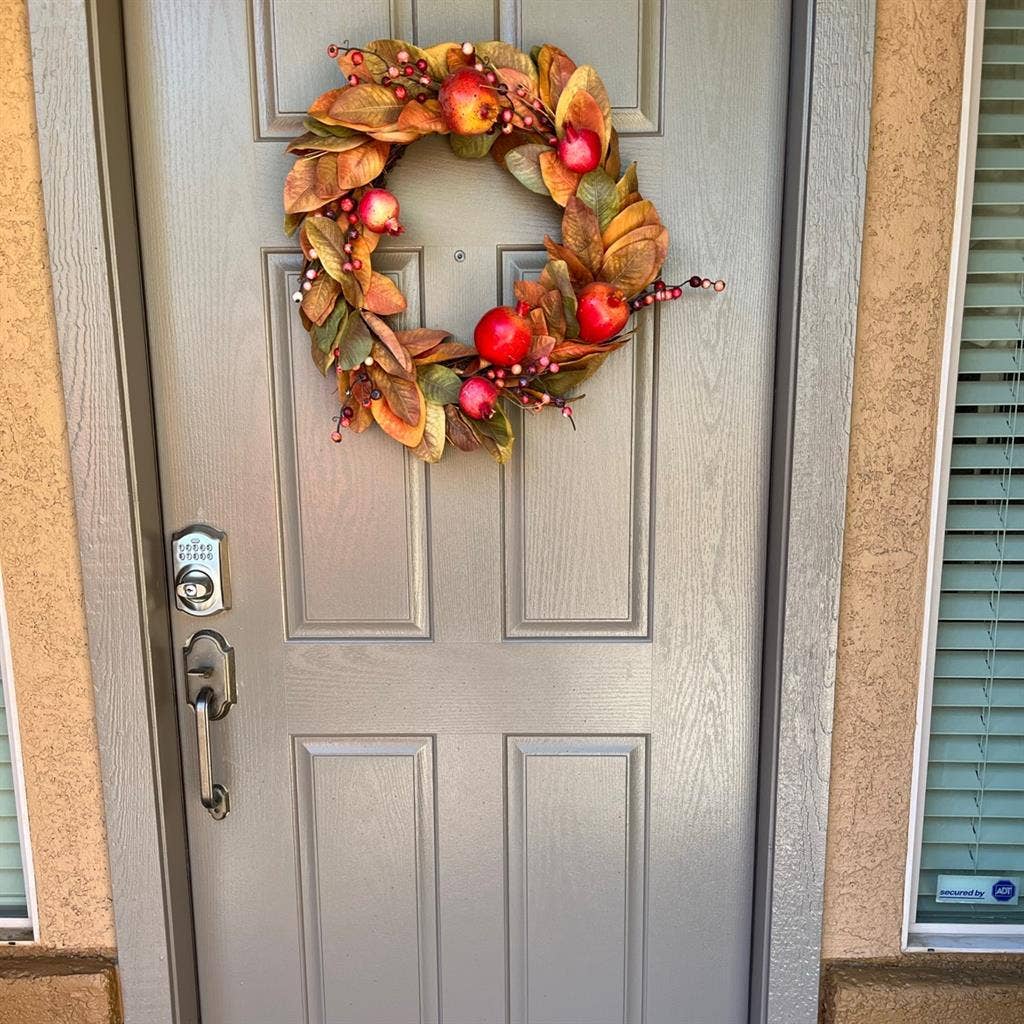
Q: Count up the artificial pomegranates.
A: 6